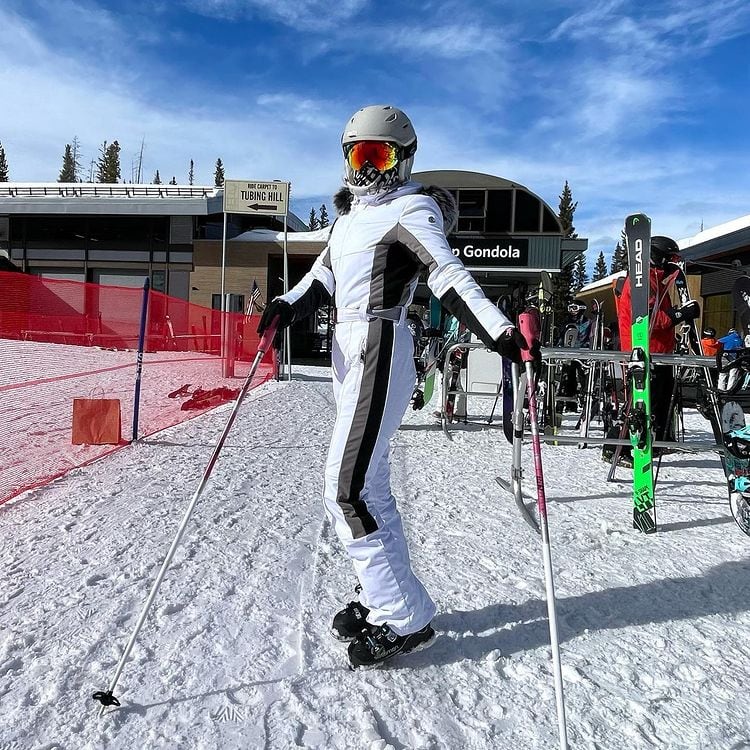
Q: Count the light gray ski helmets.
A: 1